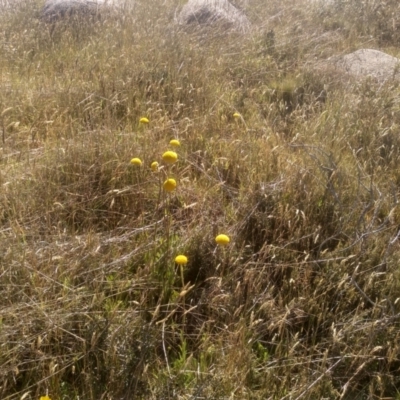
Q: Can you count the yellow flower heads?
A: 10